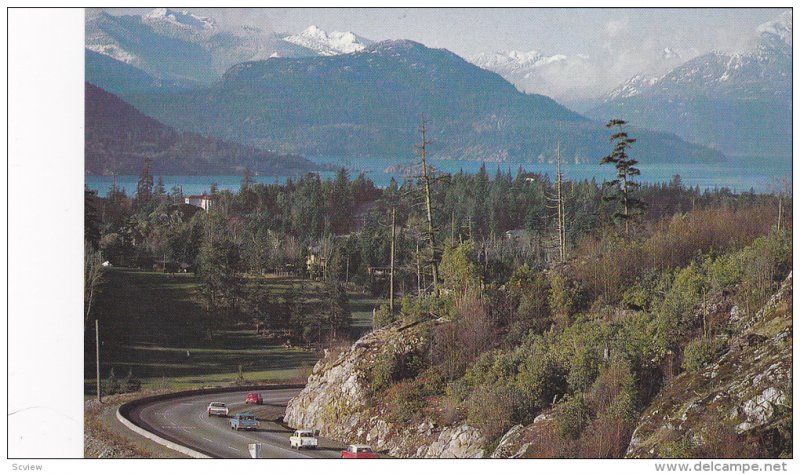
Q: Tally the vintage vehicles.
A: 5